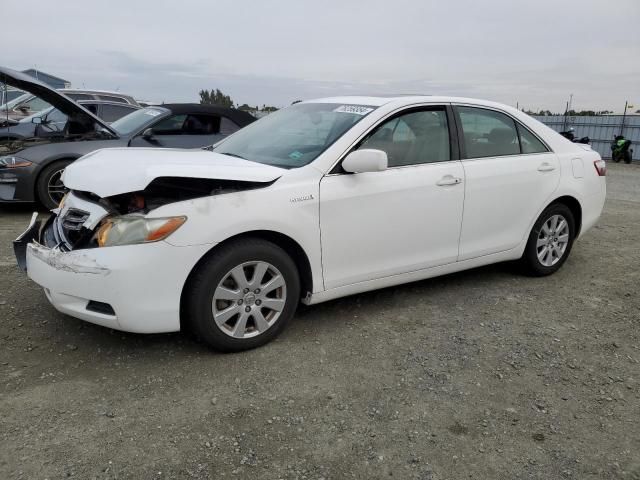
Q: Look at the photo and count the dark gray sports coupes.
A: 1